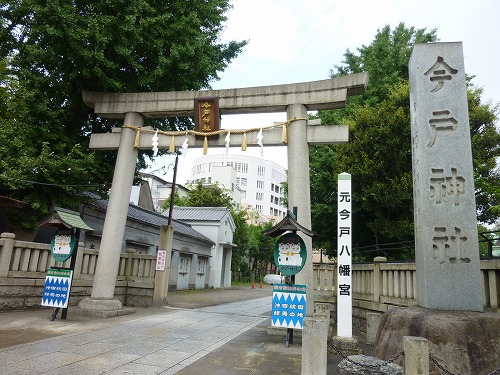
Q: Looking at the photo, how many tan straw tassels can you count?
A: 5